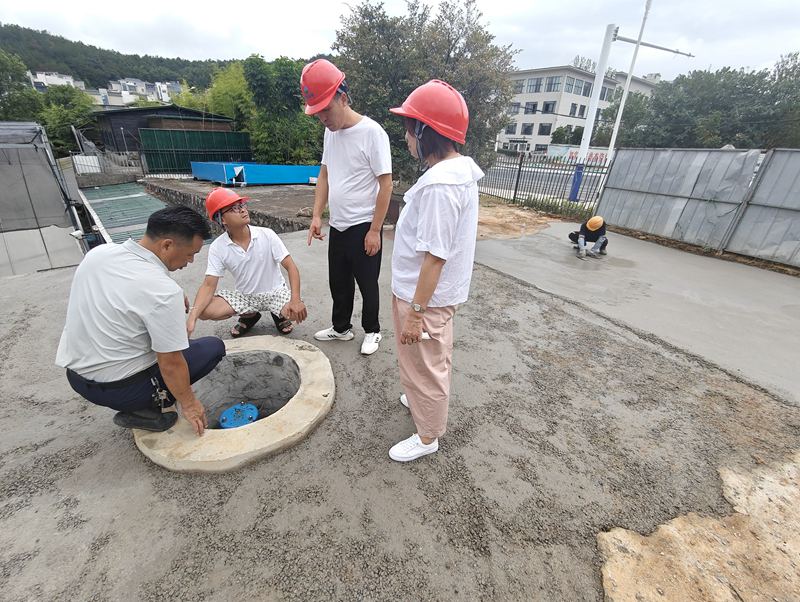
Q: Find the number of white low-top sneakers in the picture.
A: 4